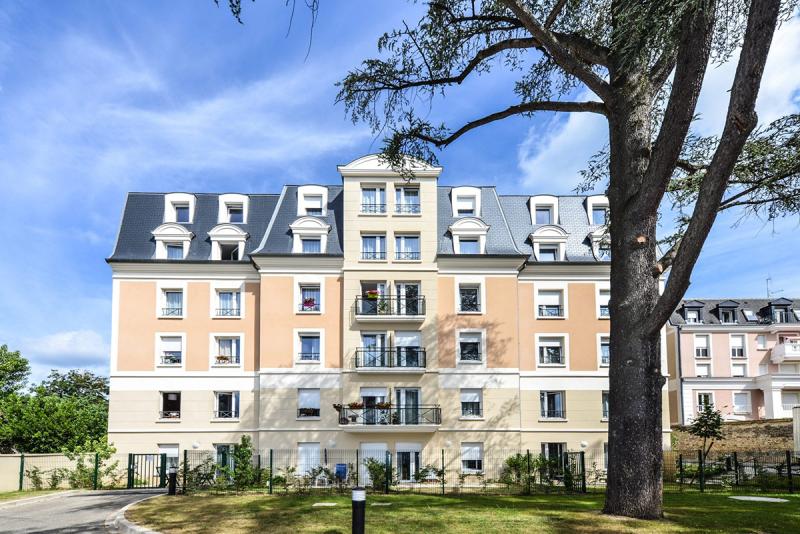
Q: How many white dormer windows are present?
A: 12